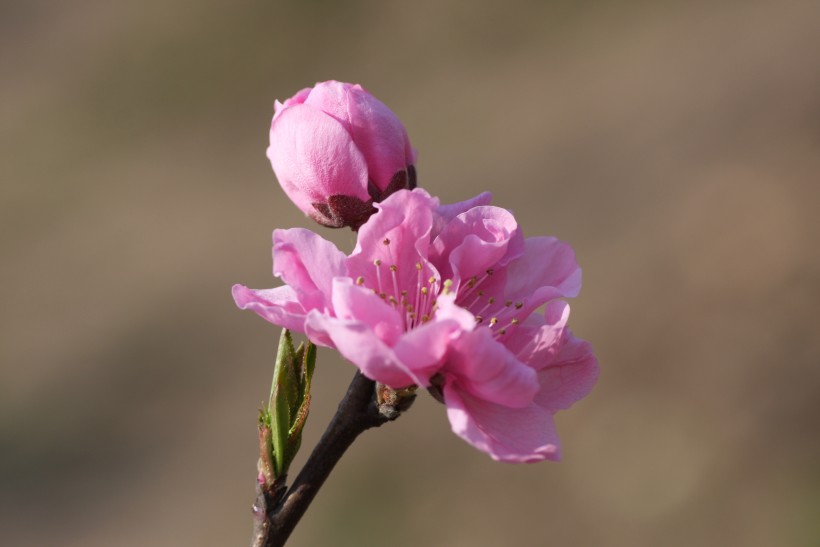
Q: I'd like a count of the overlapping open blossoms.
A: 2